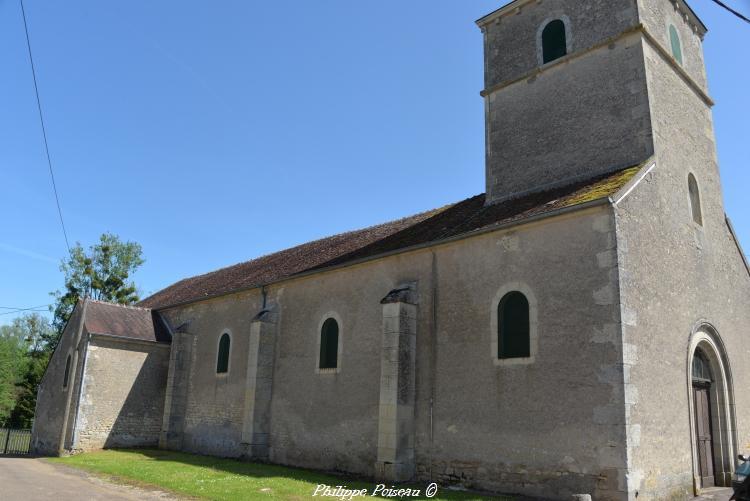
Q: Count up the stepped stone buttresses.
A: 3